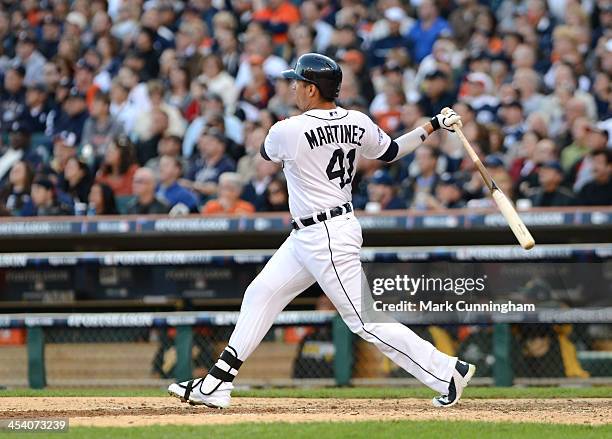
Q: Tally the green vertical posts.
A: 4